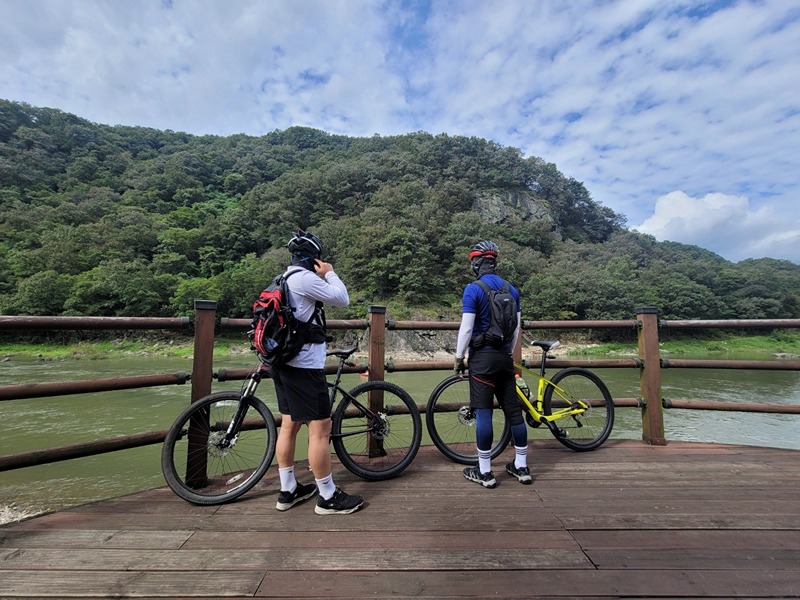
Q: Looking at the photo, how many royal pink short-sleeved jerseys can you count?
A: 0